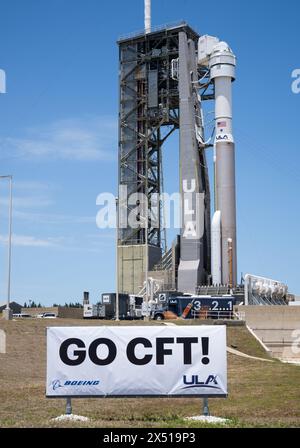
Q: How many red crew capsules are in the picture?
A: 0